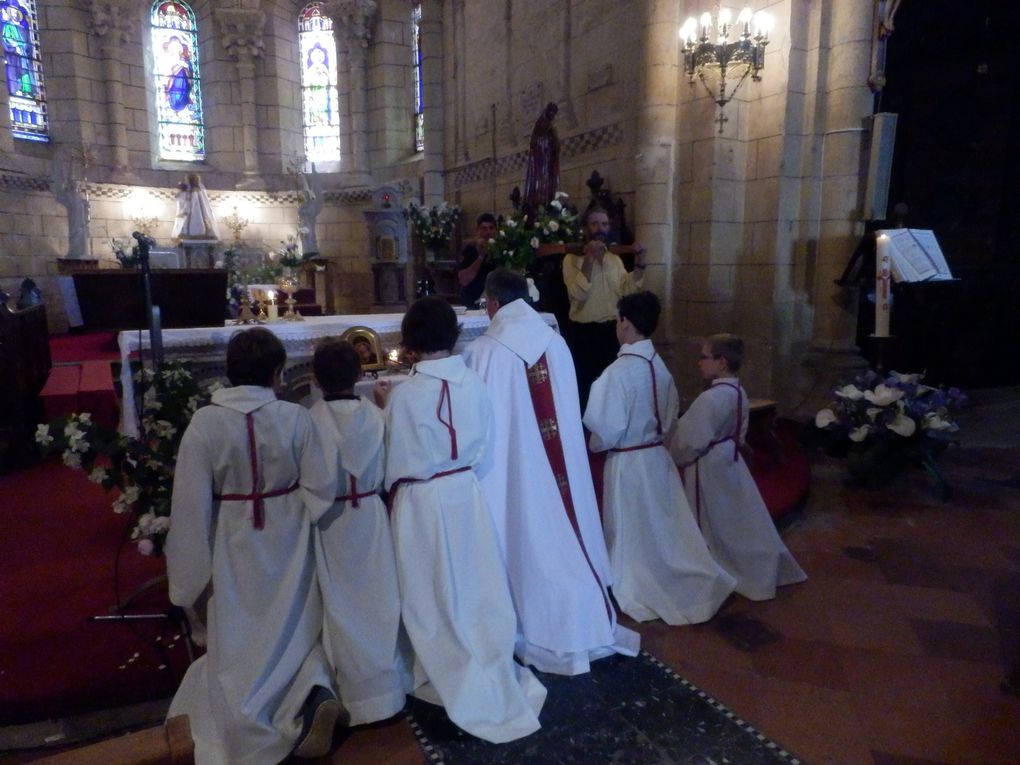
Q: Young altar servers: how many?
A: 5